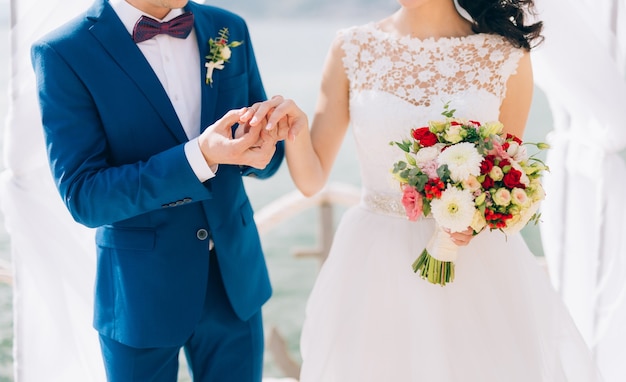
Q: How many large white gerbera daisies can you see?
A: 2